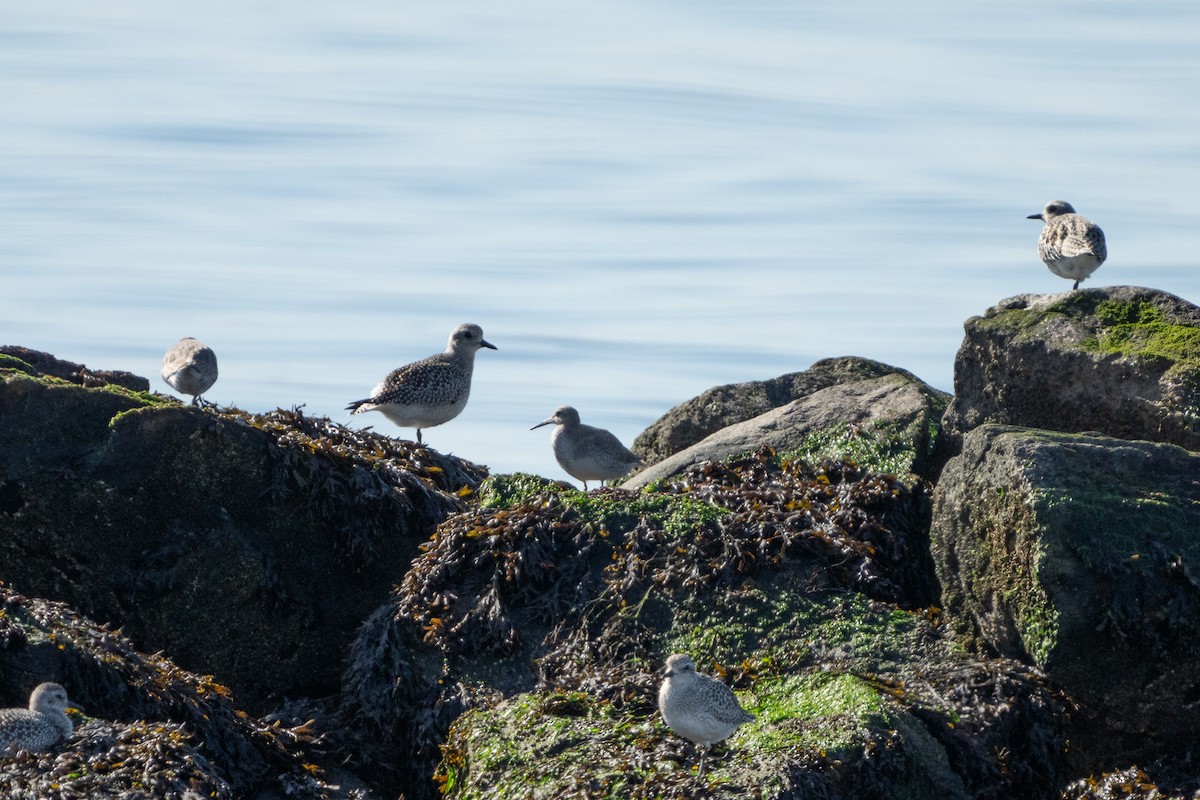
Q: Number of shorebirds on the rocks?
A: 6